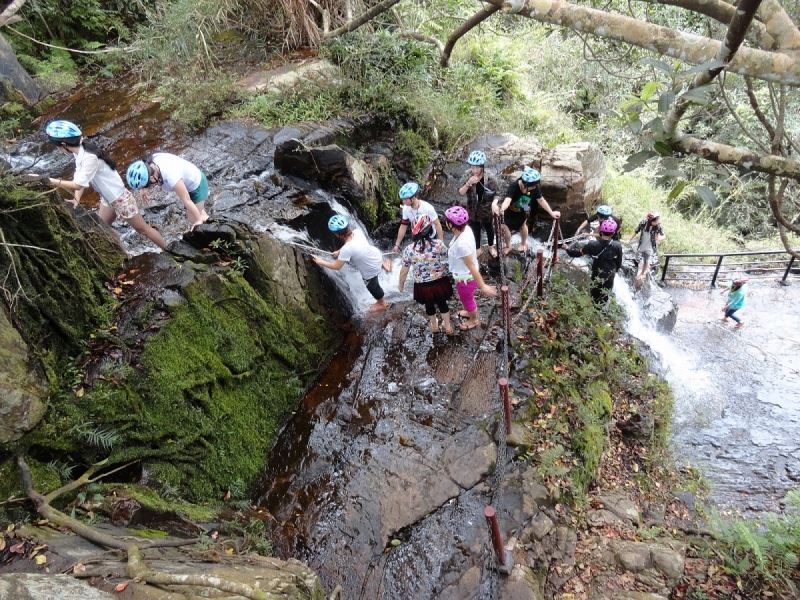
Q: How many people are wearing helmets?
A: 12